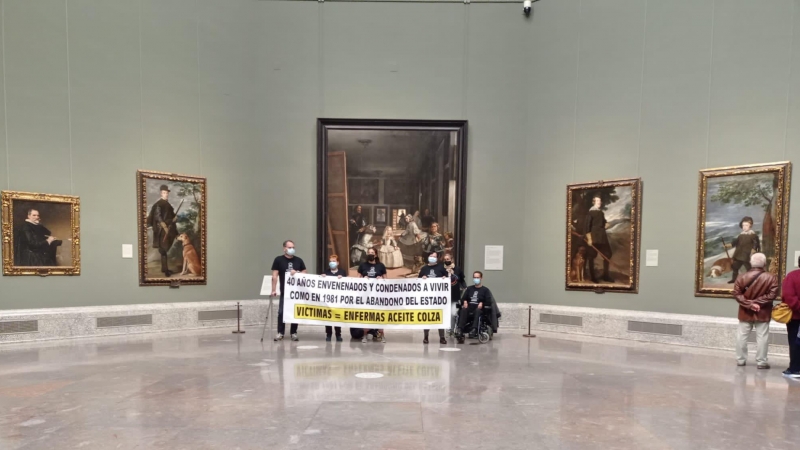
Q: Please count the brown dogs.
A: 3